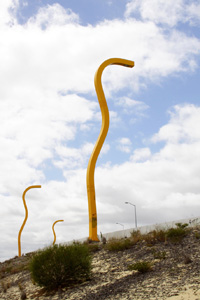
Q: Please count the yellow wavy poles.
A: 3